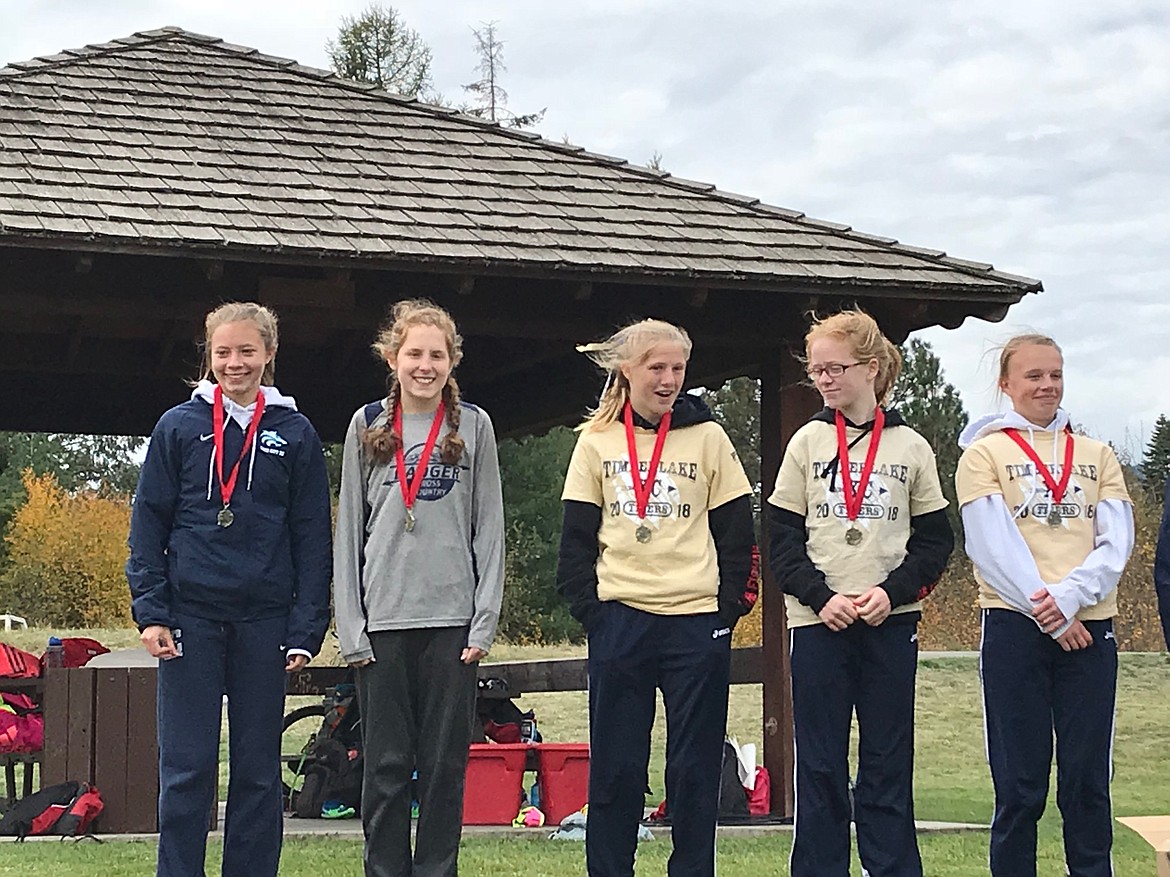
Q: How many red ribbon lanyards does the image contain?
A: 5